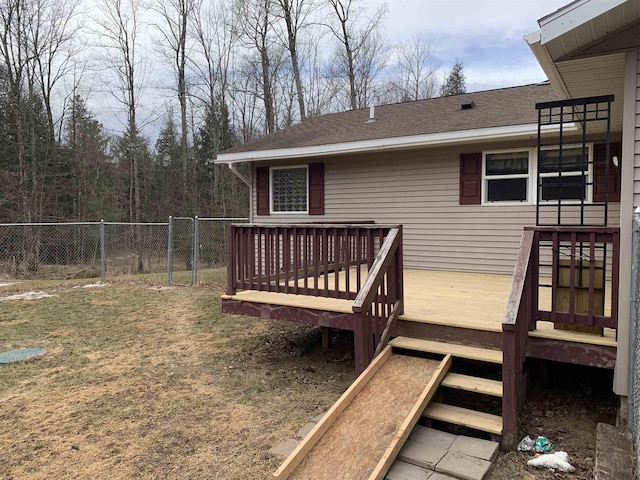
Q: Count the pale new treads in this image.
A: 3